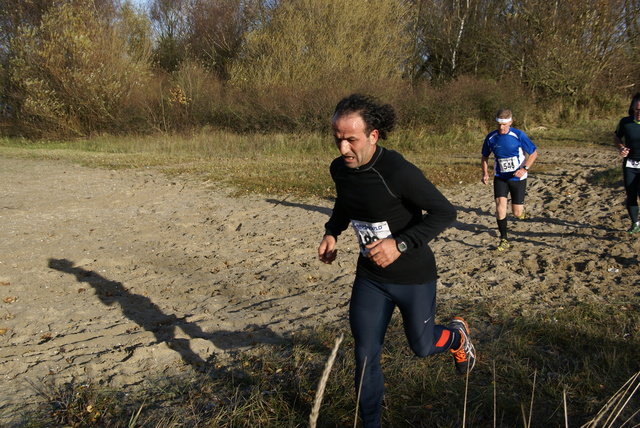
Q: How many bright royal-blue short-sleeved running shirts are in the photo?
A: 1